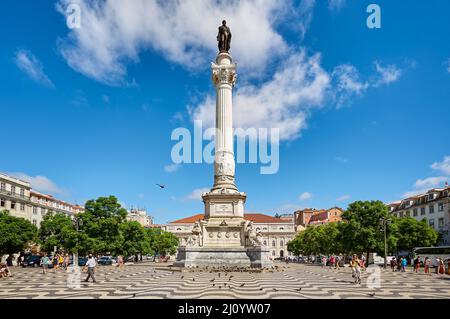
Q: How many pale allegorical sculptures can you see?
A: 2